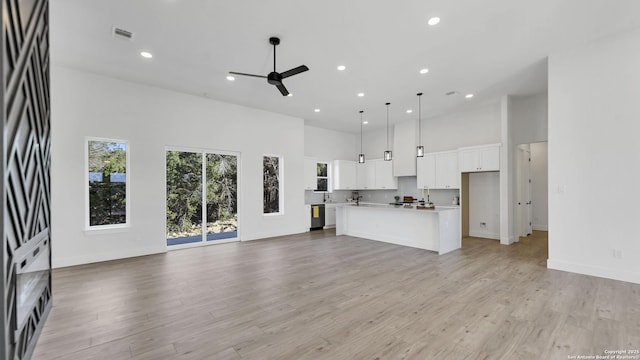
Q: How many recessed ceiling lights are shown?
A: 11